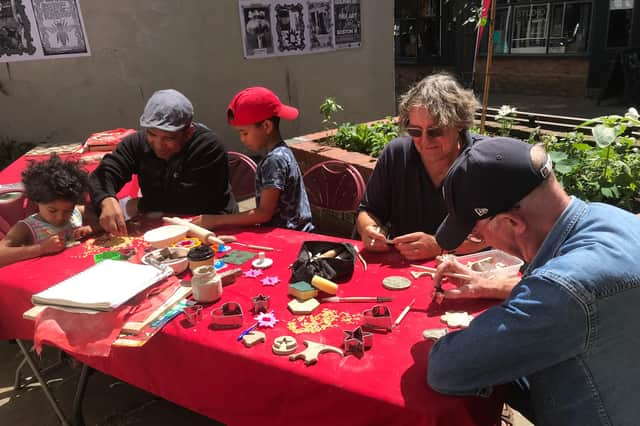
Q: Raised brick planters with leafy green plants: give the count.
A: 1